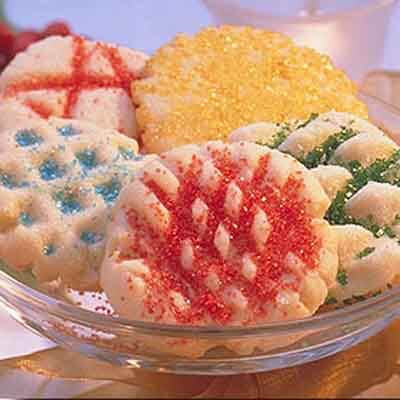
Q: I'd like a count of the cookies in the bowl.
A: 5